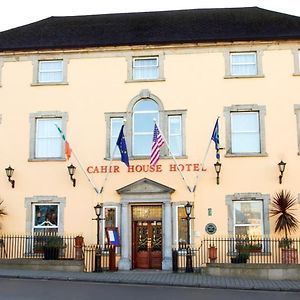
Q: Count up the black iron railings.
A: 2